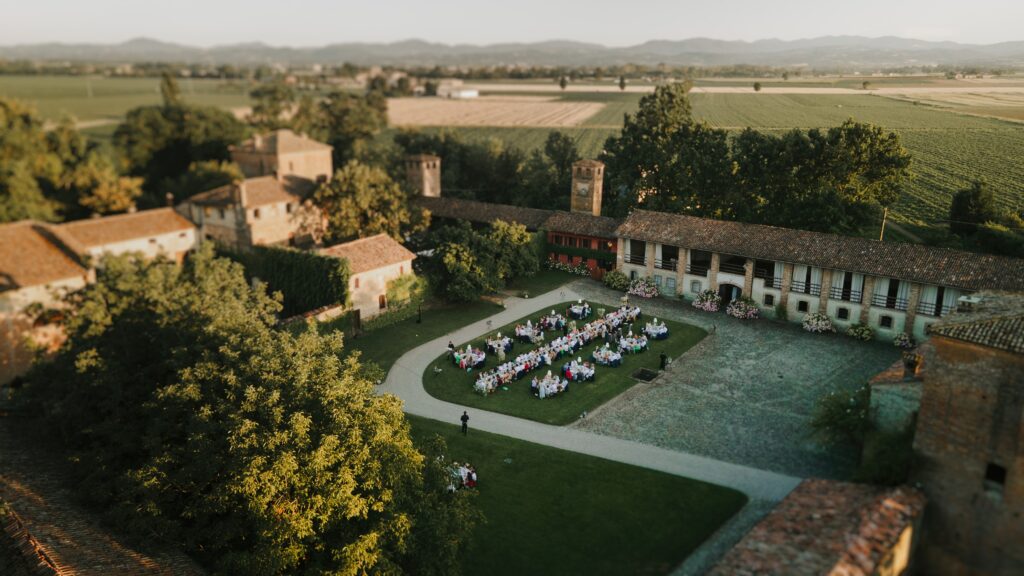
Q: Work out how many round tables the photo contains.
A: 10